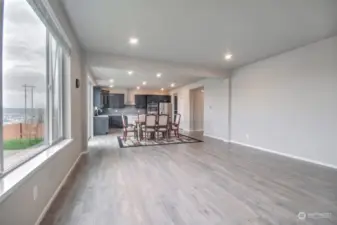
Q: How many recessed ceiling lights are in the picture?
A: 10